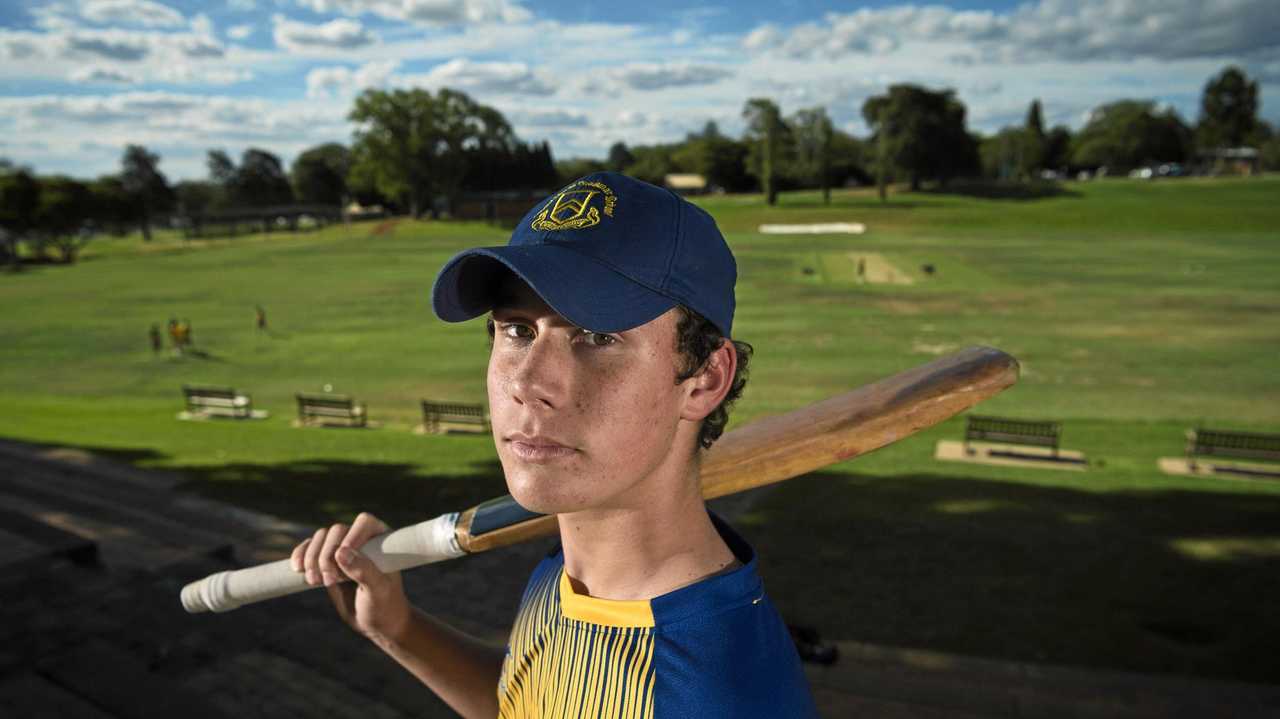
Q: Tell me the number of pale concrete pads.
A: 5